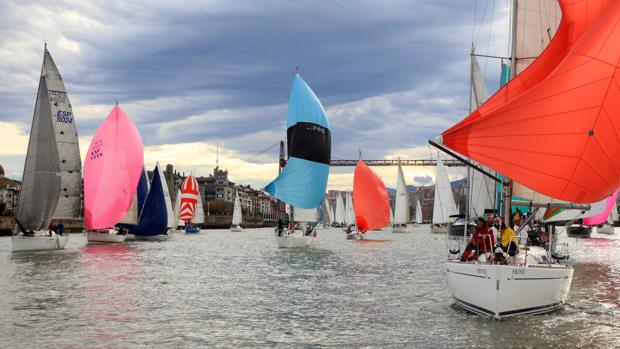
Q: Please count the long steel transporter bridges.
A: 1